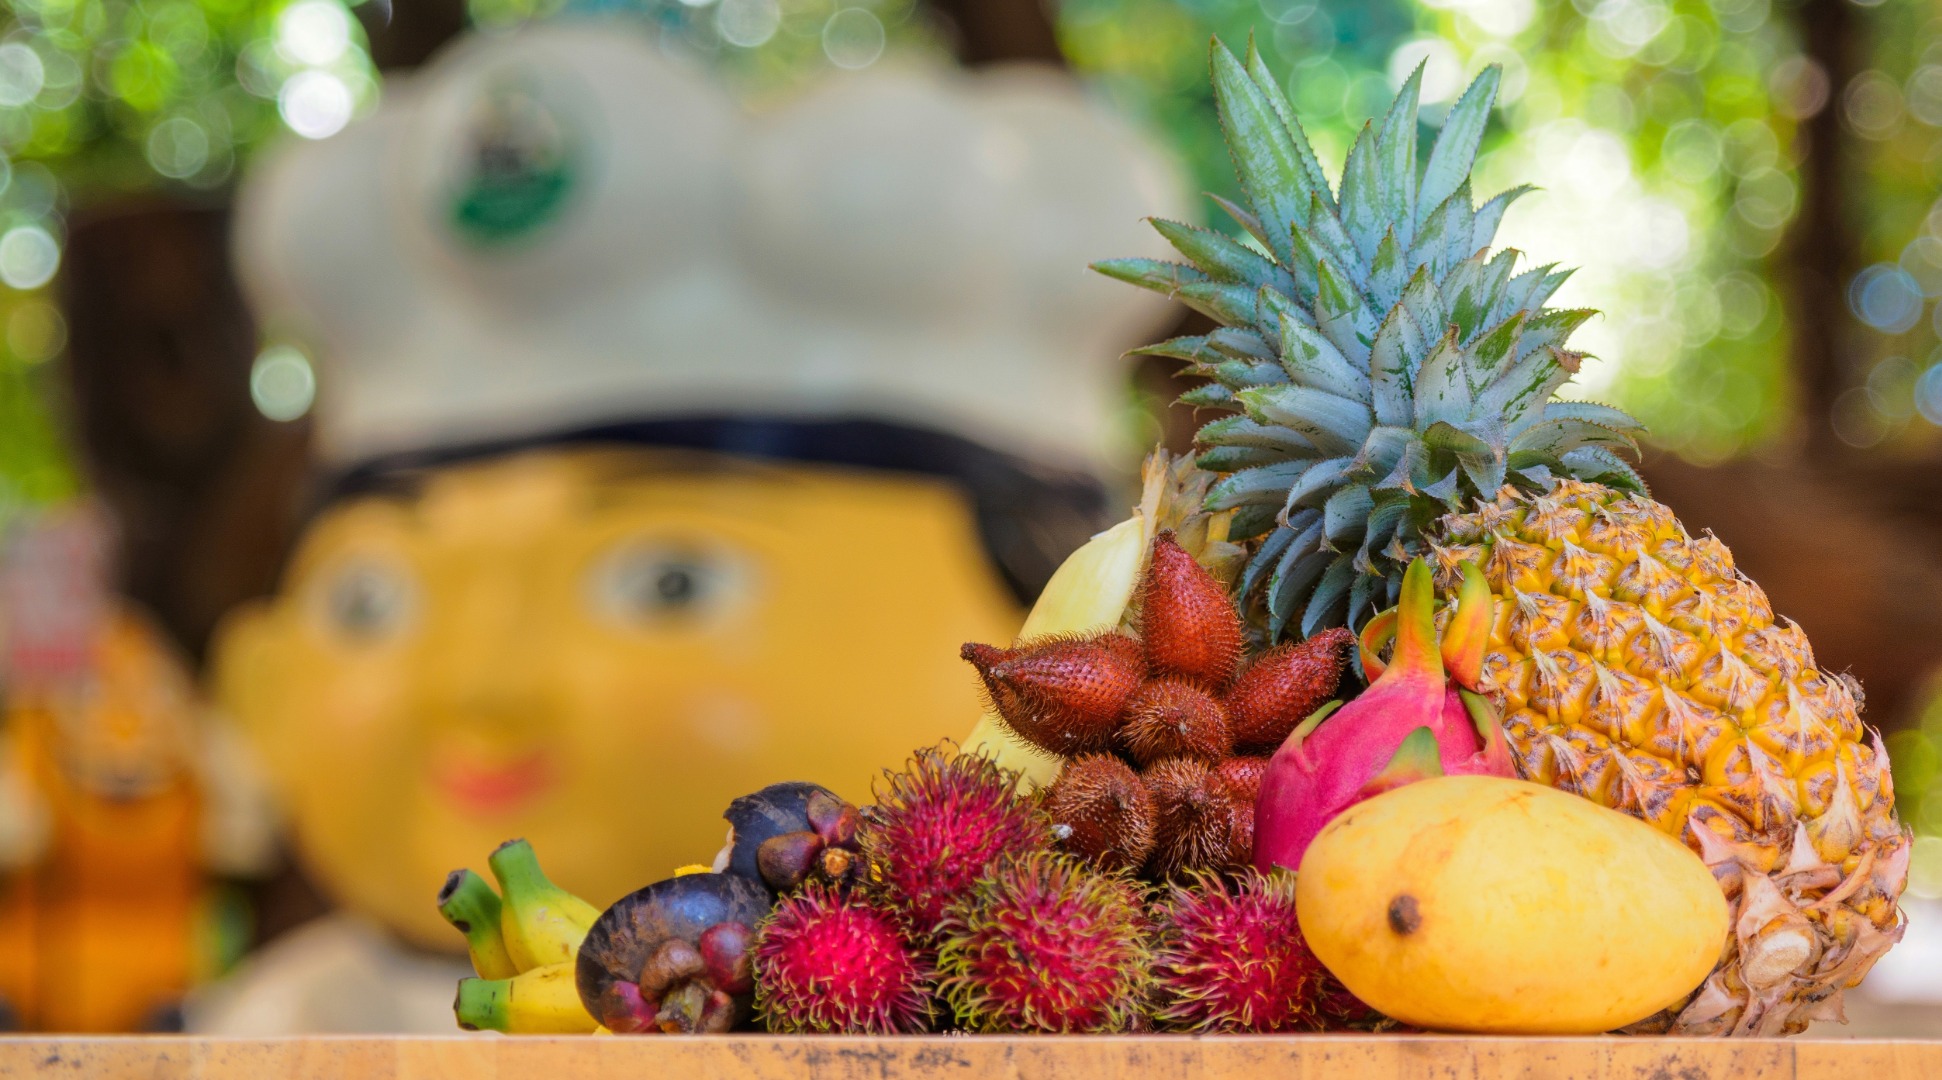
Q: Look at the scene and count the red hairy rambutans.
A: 4